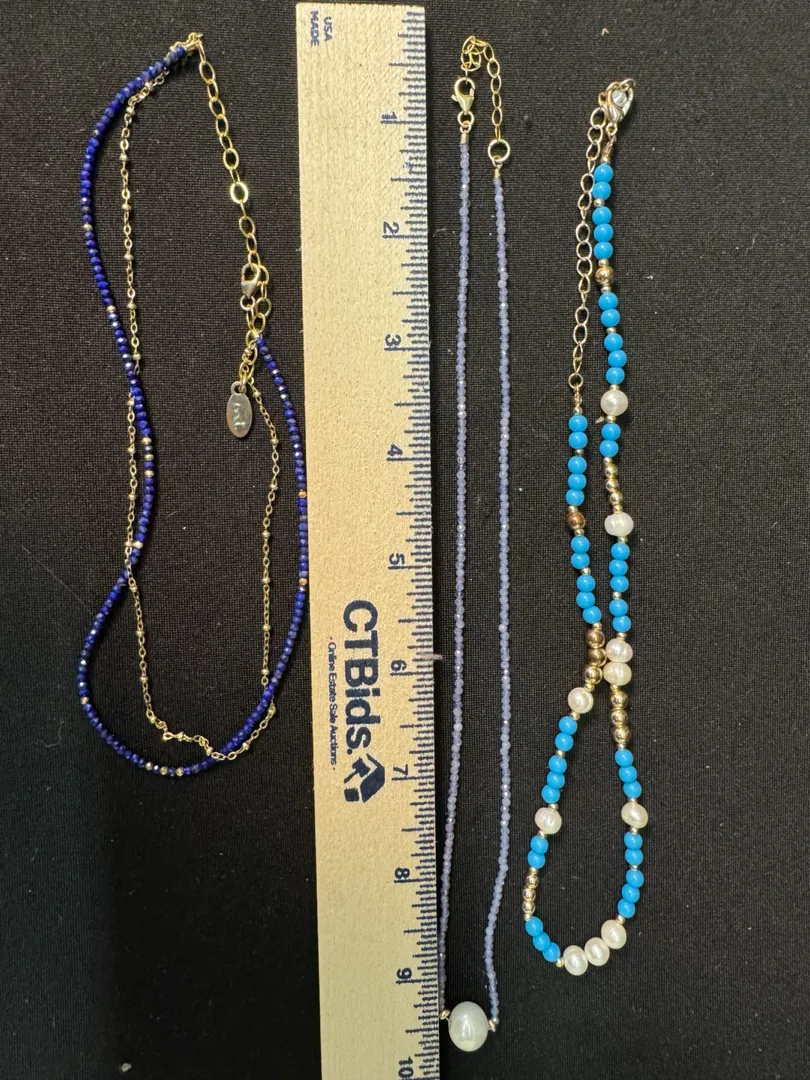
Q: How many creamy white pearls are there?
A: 11